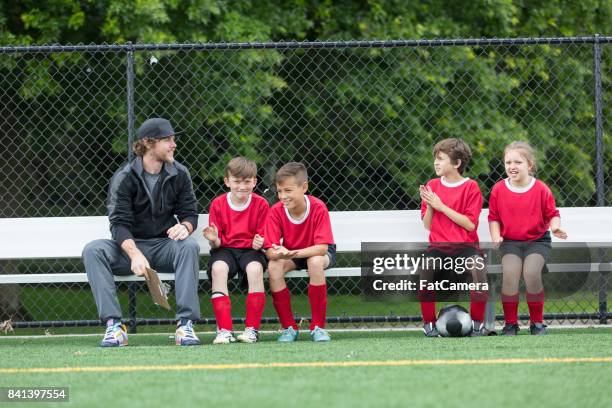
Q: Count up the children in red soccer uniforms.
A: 4